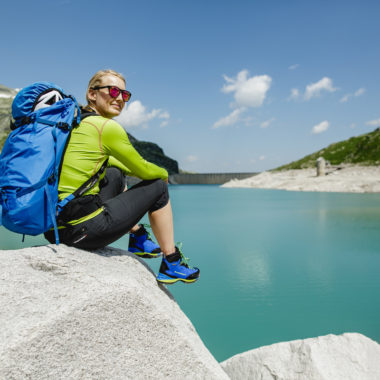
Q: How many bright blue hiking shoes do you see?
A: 2